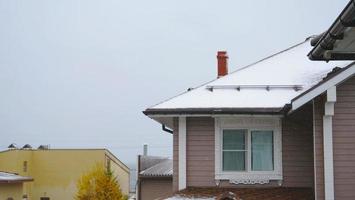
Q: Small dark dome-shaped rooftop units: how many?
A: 3